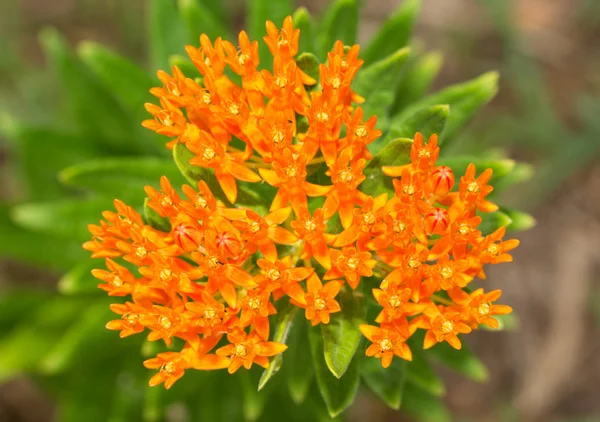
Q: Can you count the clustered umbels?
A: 3